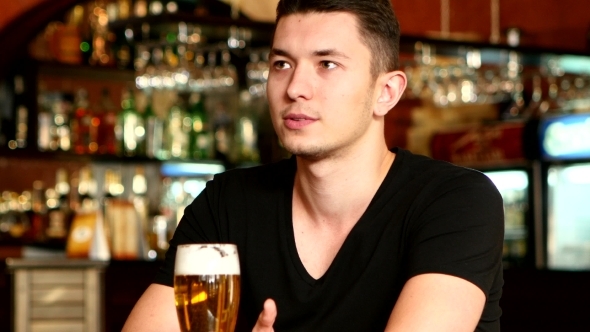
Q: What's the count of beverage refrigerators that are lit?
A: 2